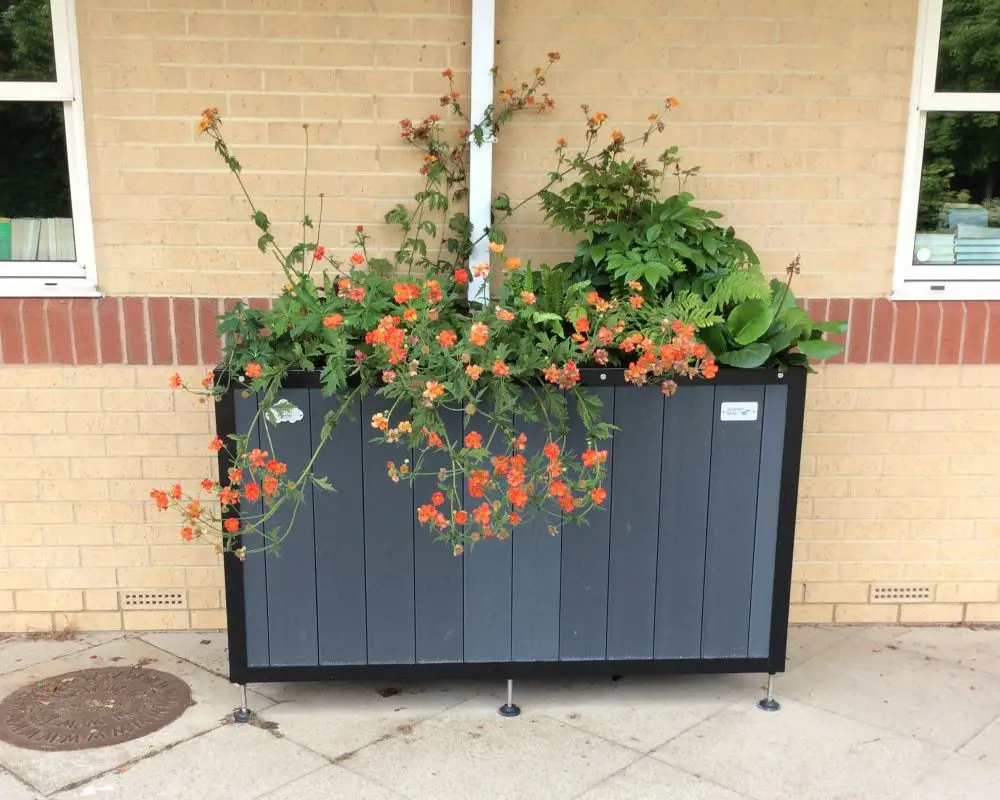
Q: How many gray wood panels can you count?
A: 12